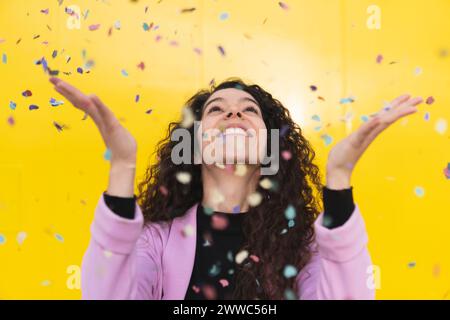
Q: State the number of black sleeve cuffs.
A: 2